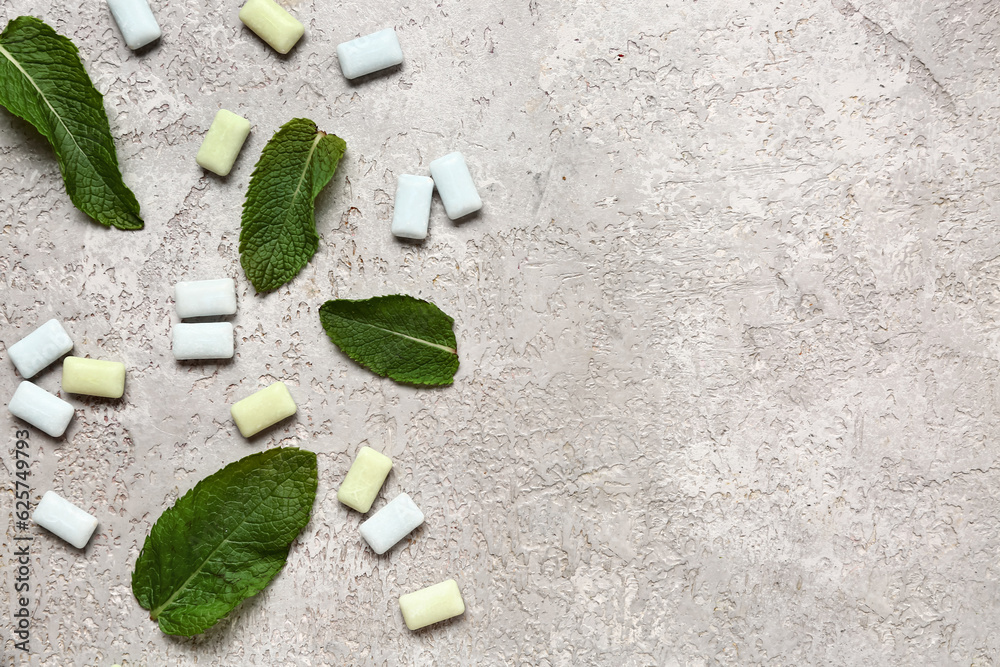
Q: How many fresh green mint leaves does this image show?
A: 4